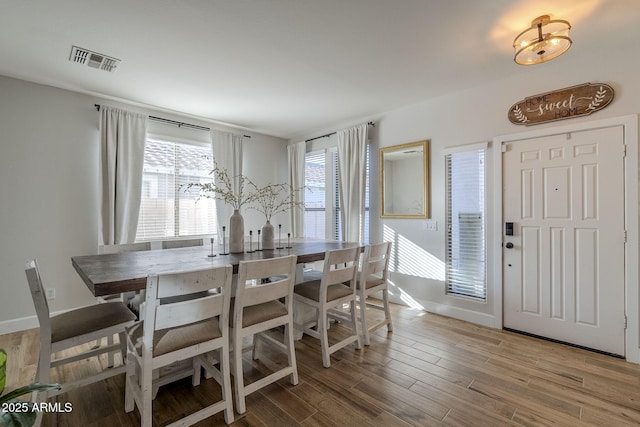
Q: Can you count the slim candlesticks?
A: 6